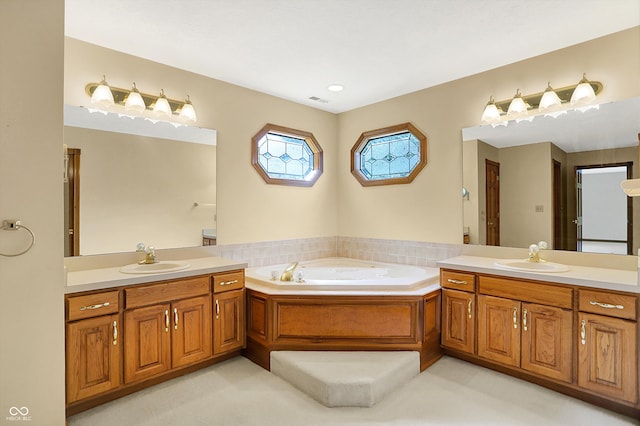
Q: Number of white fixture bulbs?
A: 8